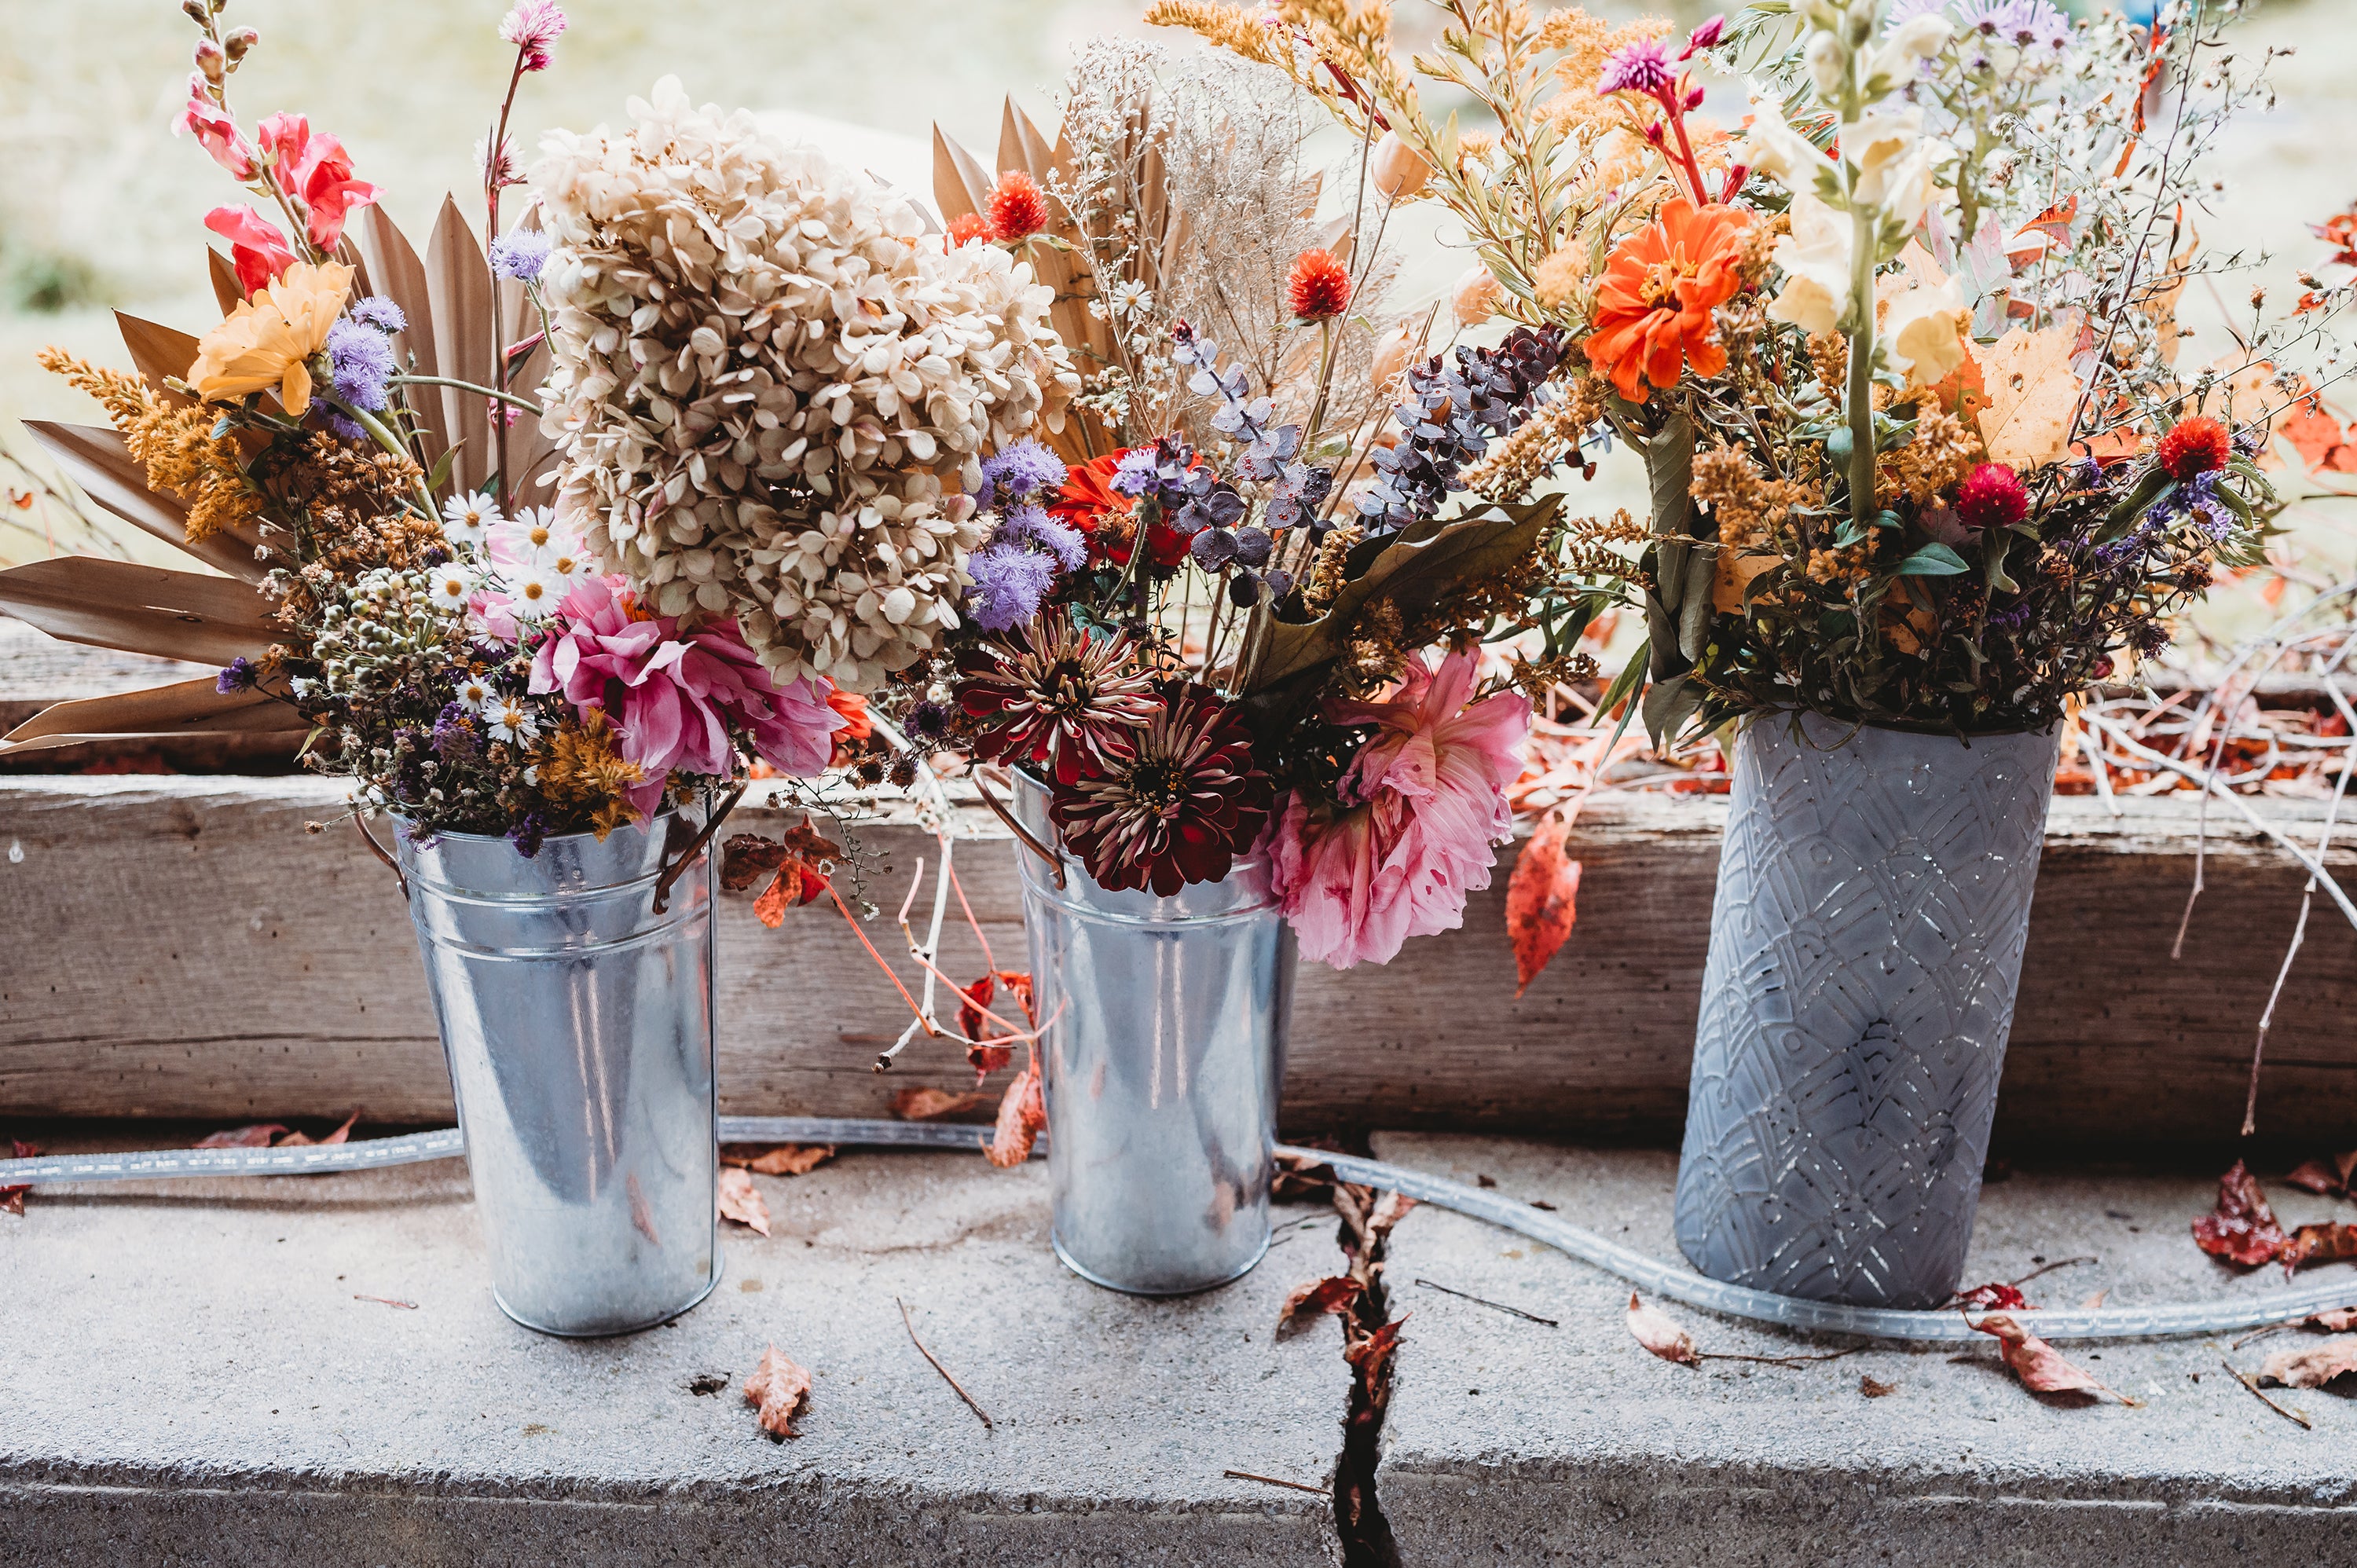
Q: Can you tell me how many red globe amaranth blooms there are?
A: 5